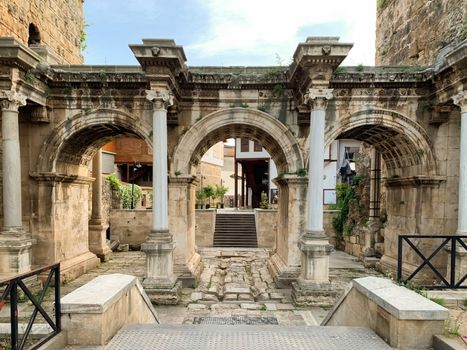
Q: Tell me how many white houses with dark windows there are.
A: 1